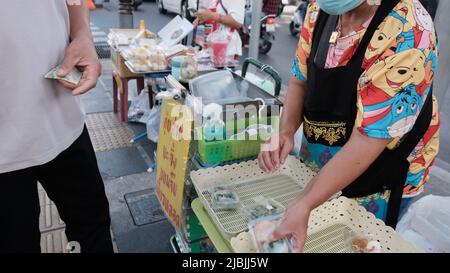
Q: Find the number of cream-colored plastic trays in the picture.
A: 2